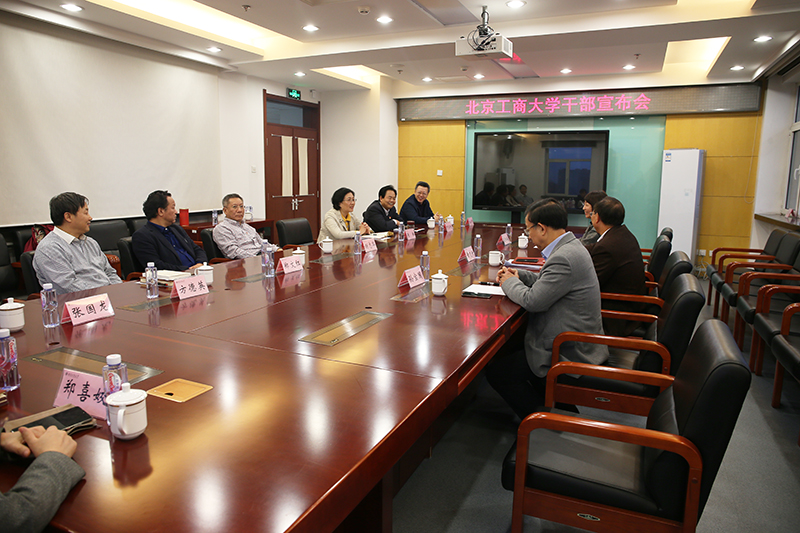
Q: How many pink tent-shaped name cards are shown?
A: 11